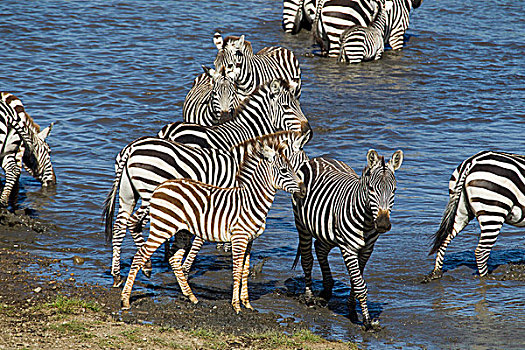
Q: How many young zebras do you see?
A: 2